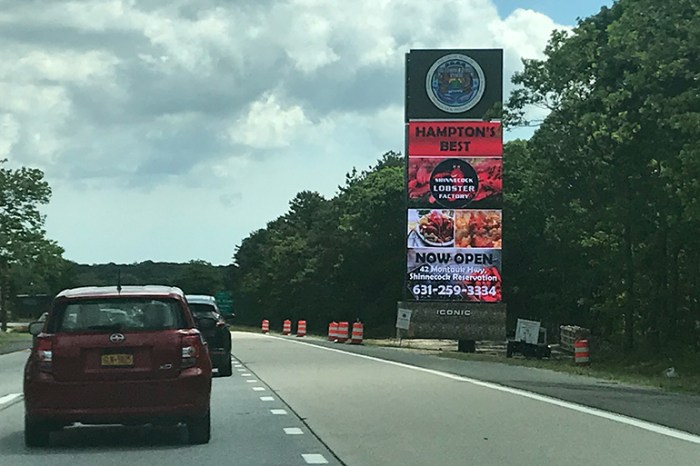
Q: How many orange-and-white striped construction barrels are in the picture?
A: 7